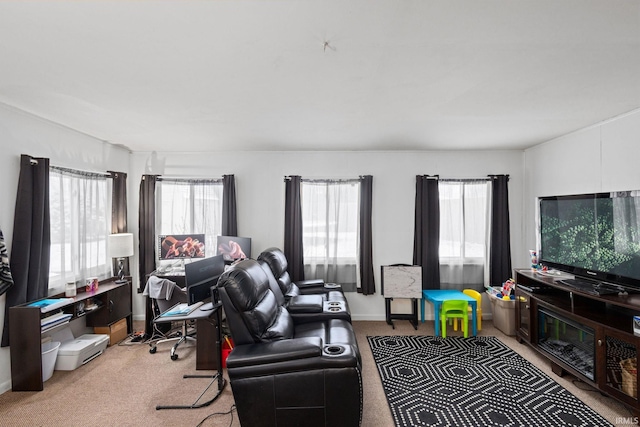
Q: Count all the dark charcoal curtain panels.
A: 8